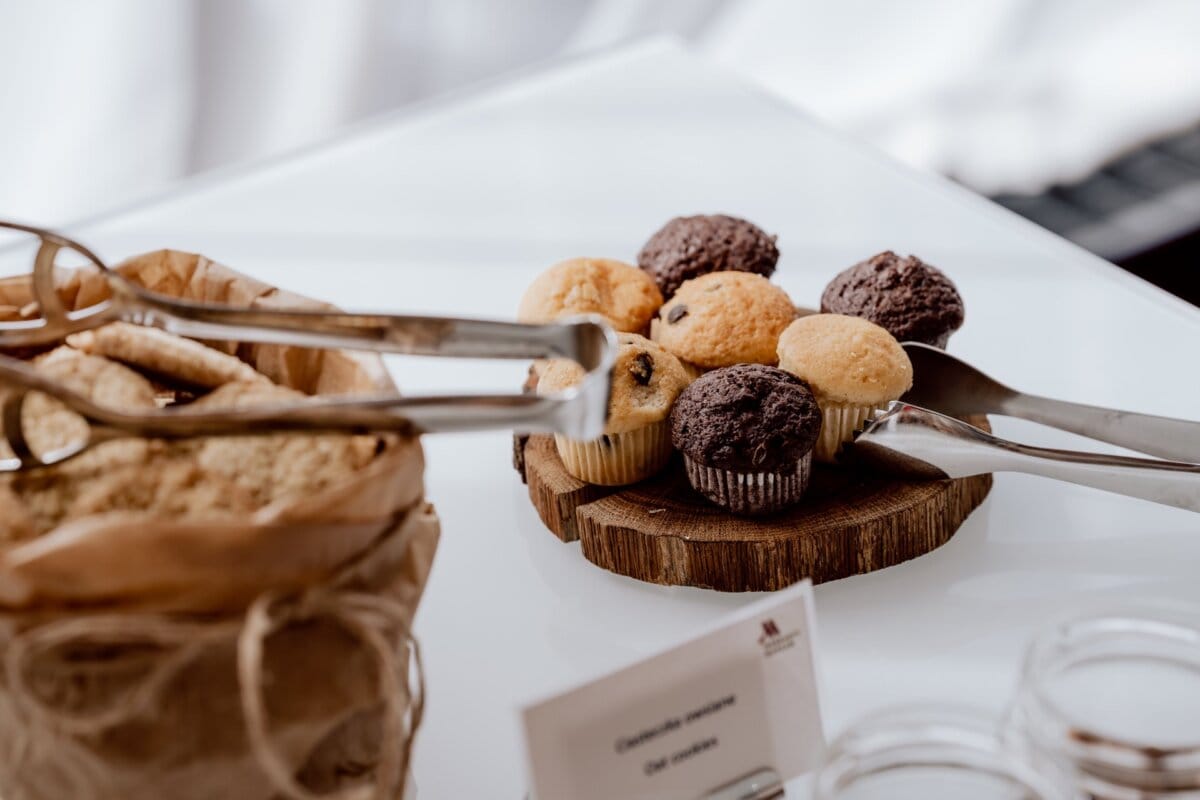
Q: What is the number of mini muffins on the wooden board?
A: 7